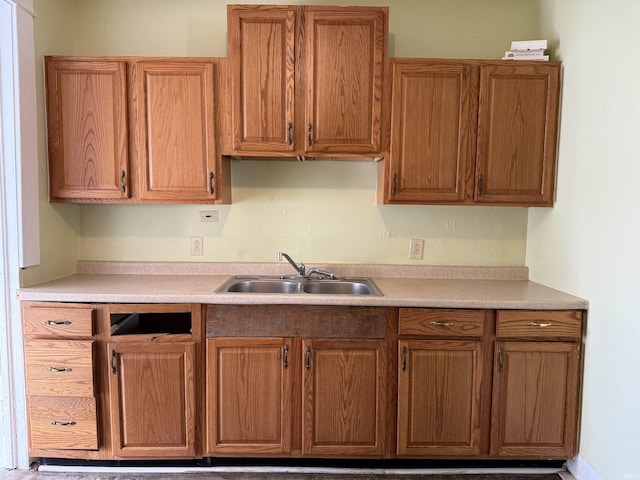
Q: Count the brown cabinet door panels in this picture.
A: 11